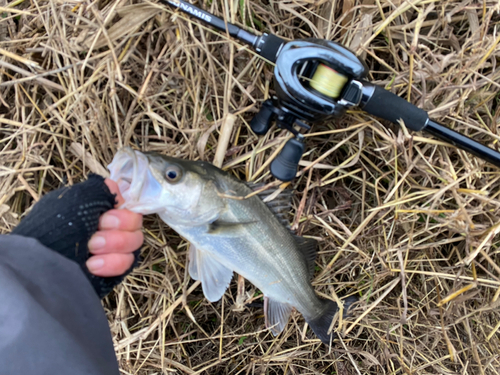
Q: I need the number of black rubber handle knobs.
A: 2